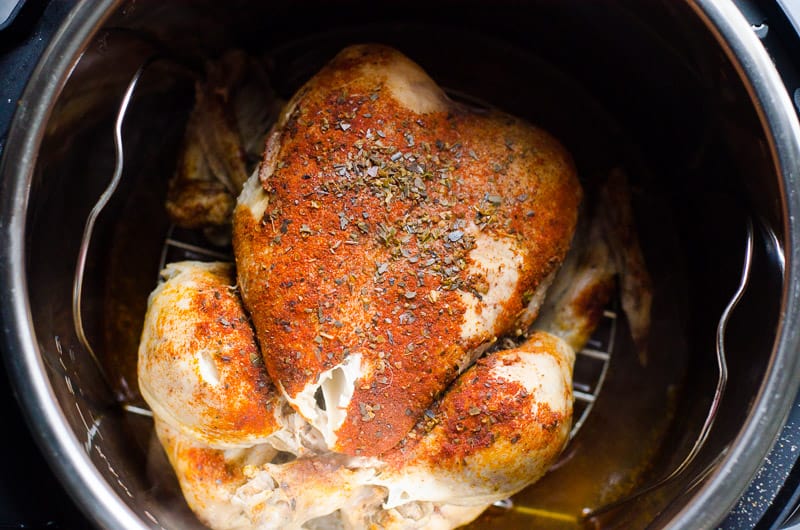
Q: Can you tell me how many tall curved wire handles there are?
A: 2